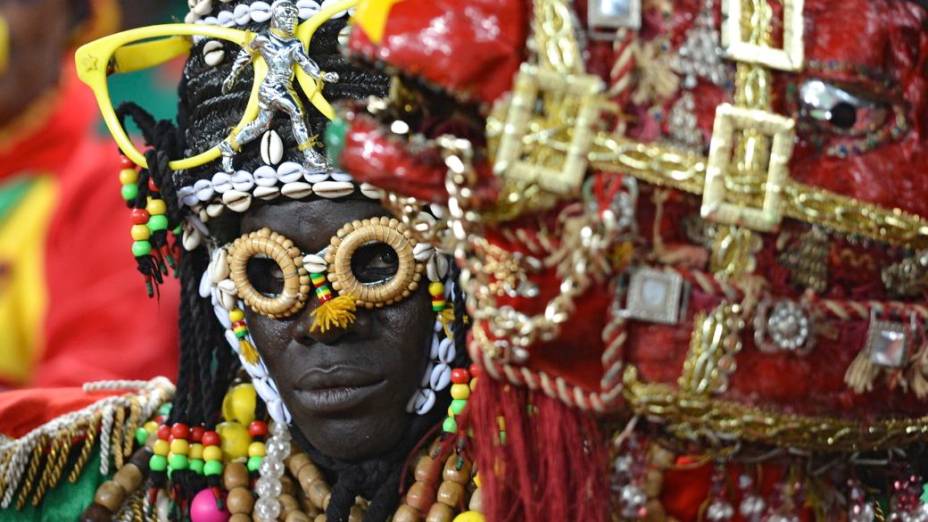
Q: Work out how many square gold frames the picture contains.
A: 3